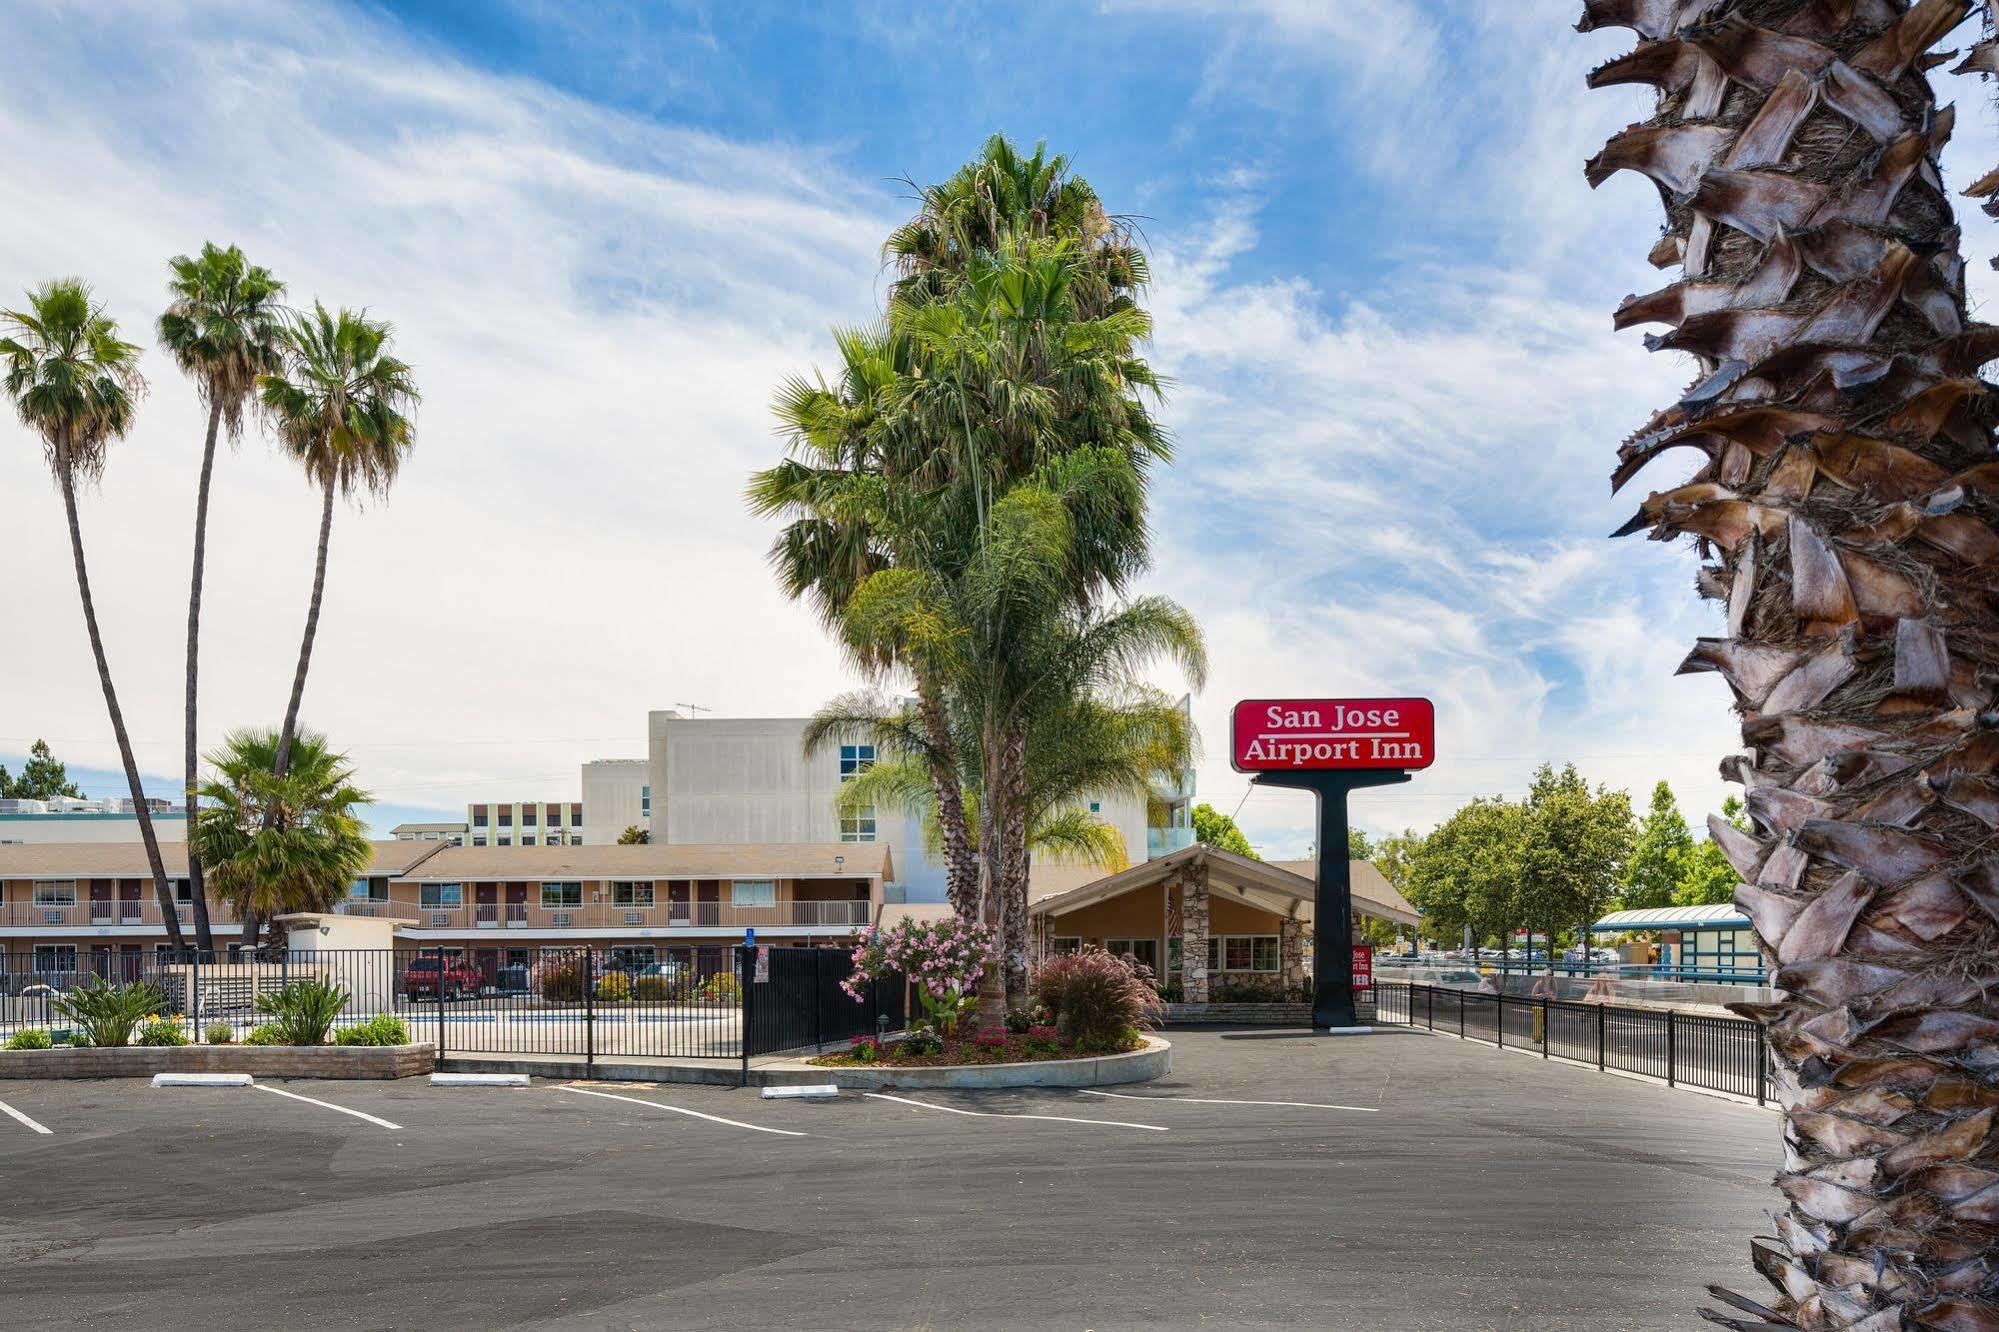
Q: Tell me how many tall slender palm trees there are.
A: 3